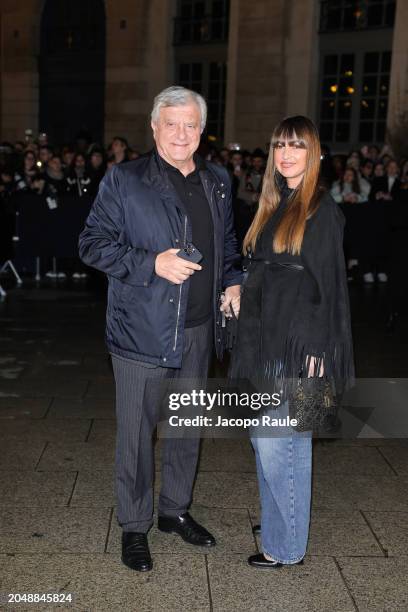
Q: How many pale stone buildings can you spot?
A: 1